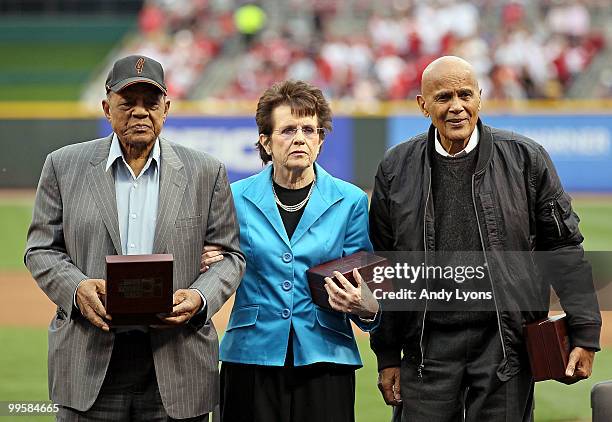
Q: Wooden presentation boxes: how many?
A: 3